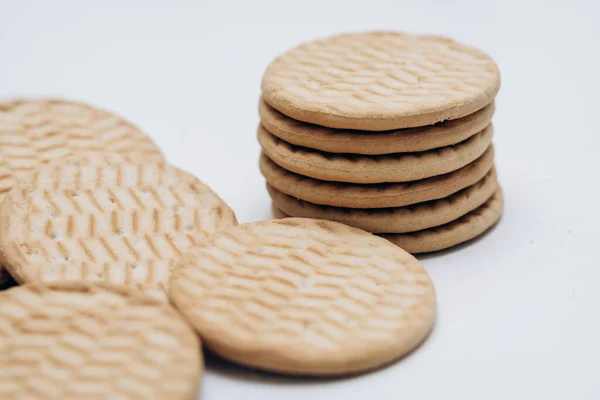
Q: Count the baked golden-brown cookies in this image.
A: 10